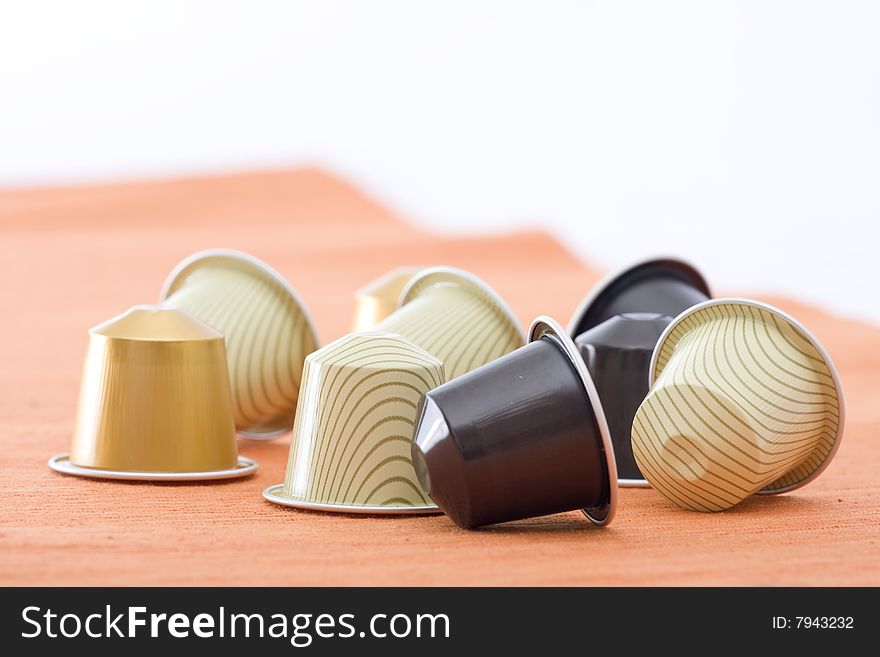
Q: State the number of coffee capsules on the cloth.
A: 9